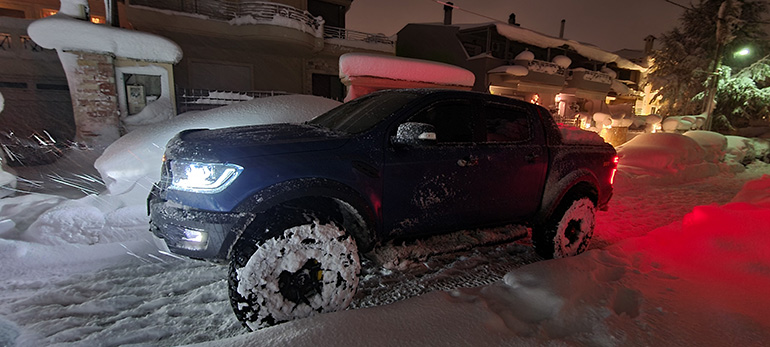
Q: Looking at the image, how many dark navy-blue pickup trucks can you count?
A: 1